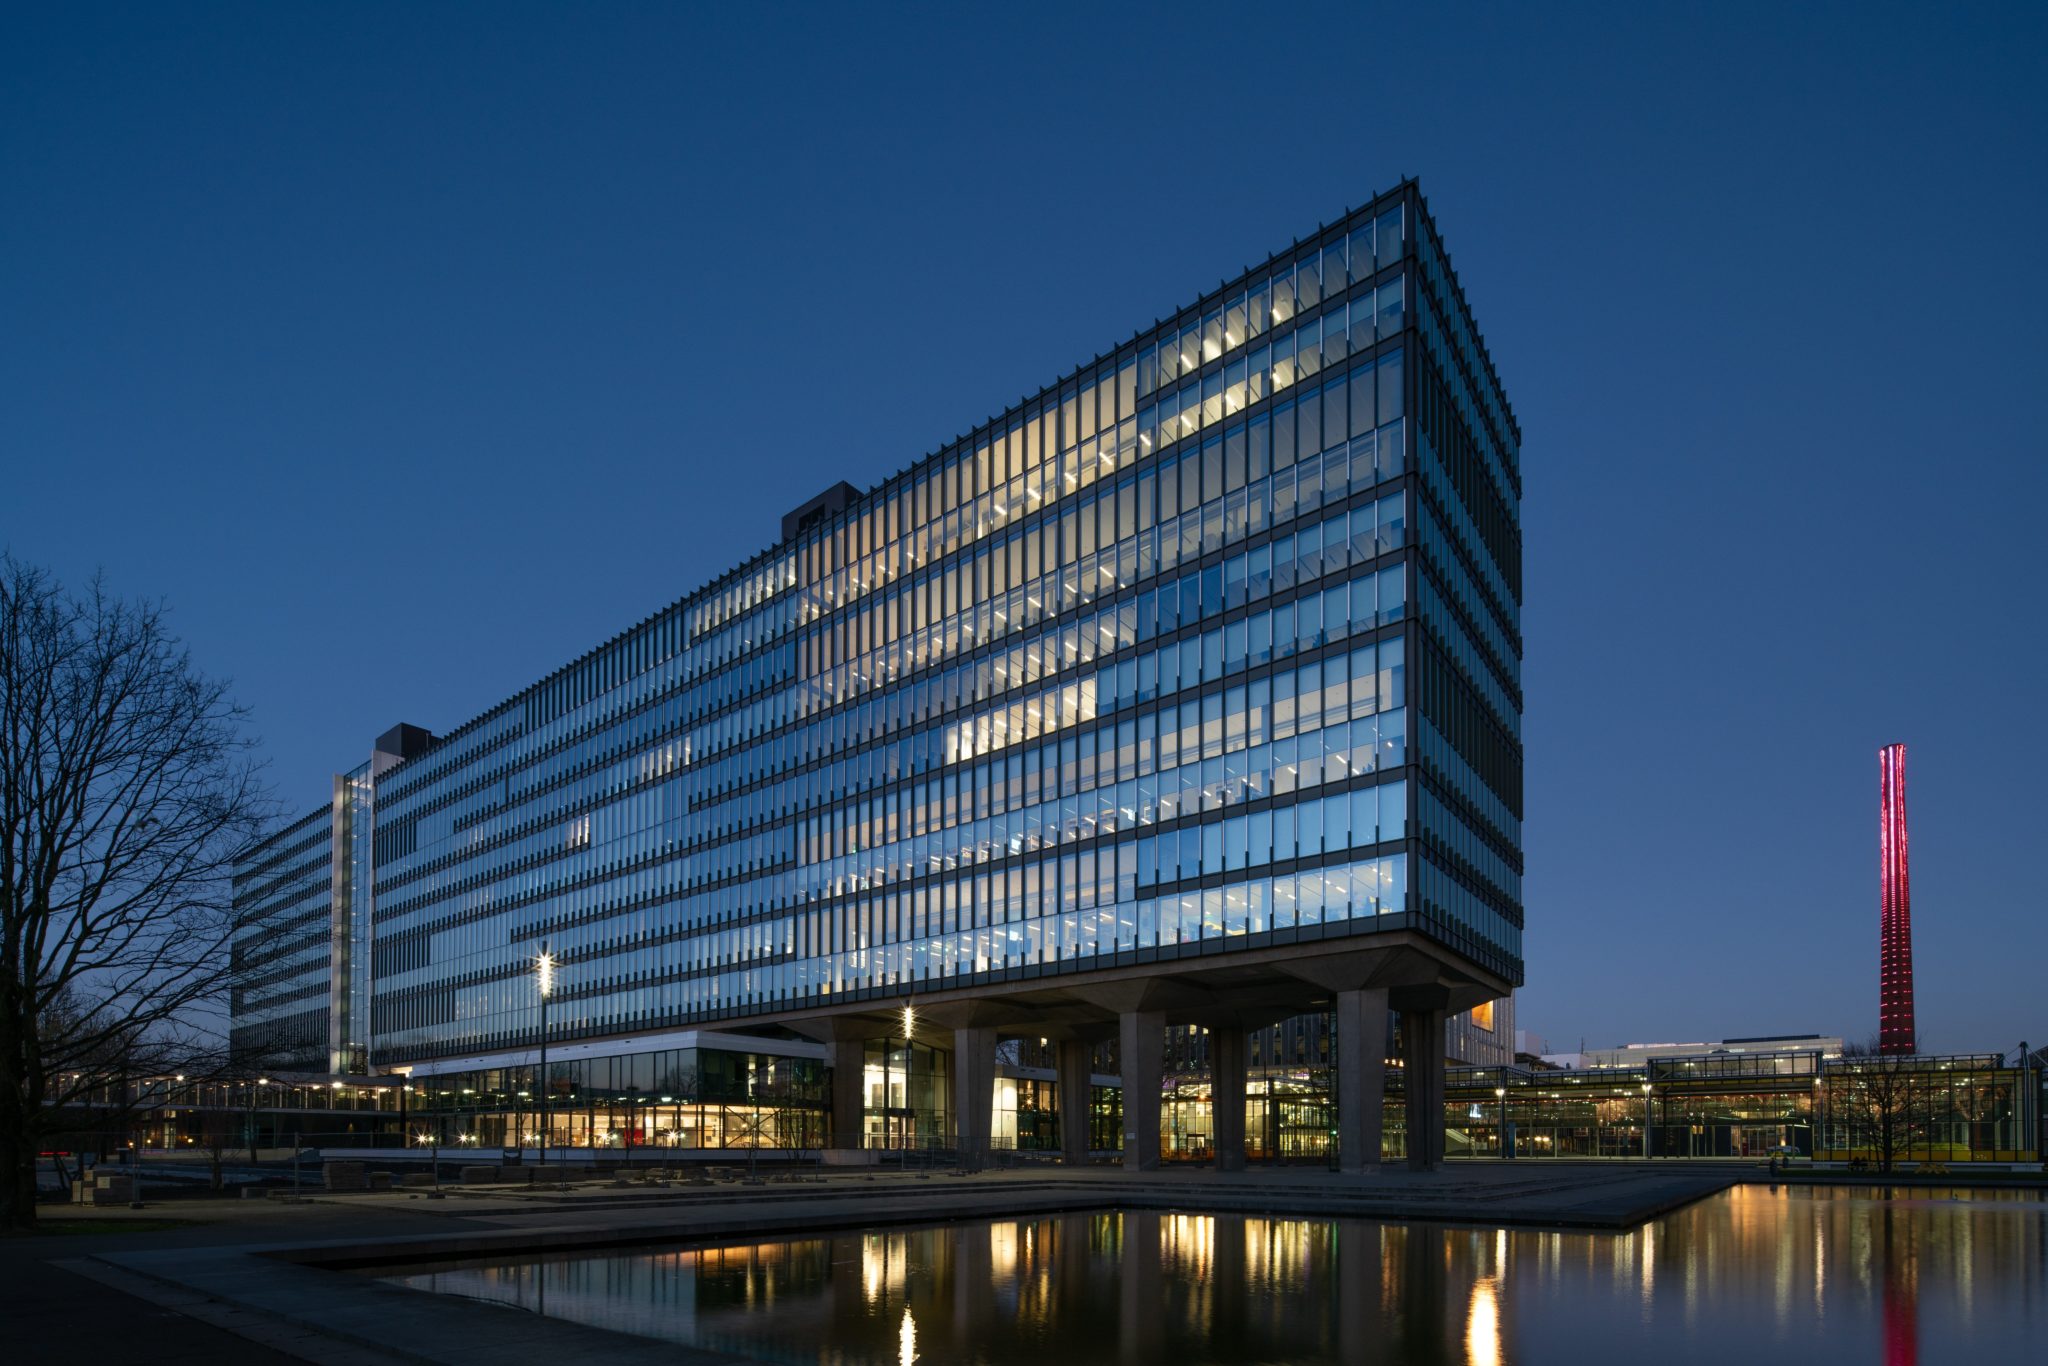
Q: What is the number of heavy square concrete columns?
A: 7